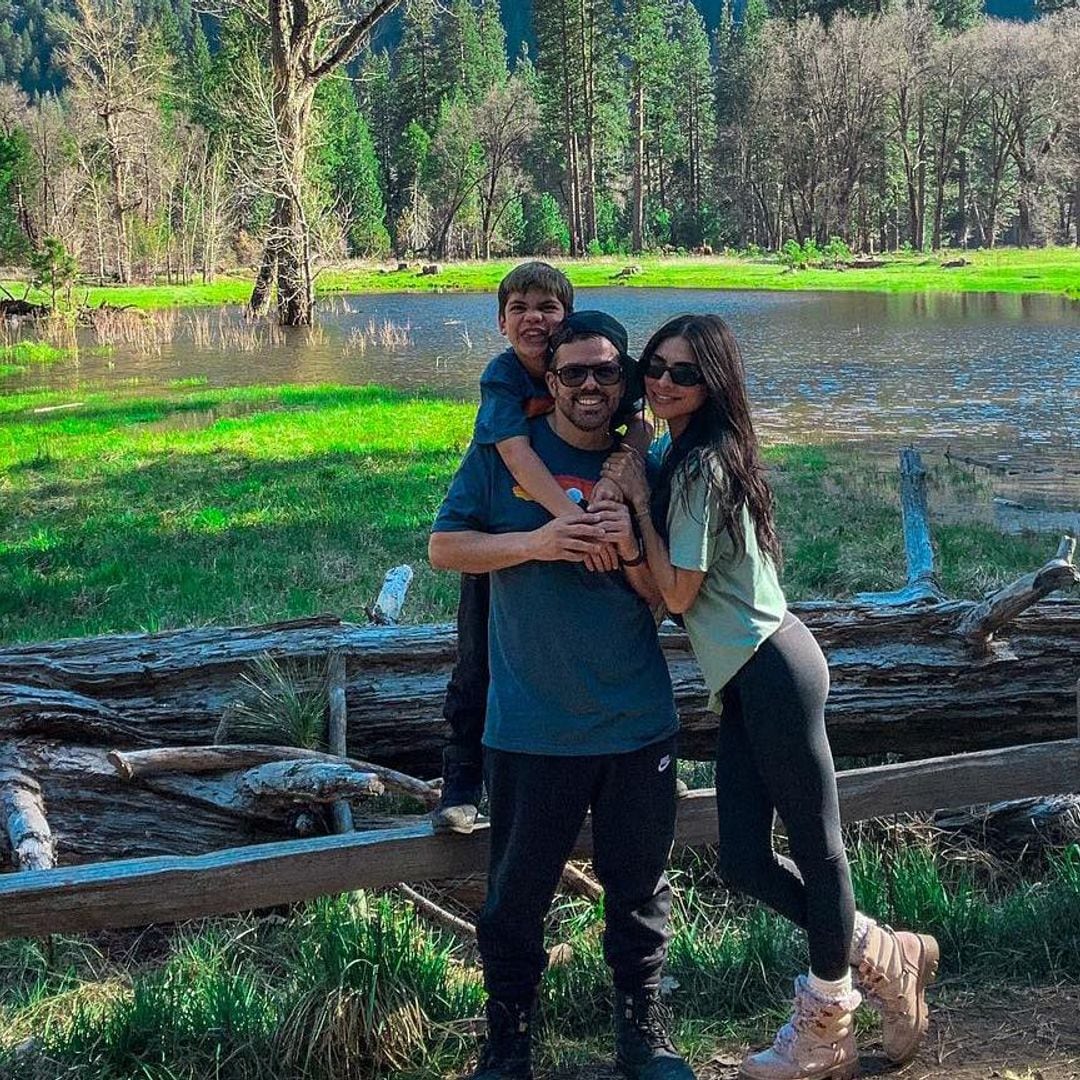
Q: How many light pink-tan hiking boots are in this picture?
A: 2